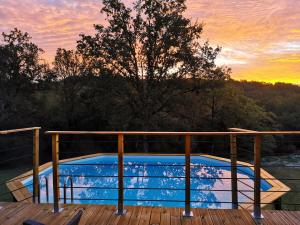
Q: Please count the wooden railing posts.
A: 6